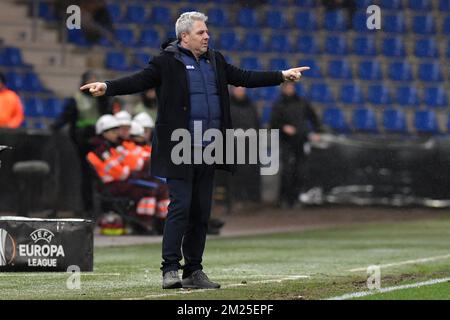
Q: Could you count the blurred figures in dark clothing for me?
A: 2